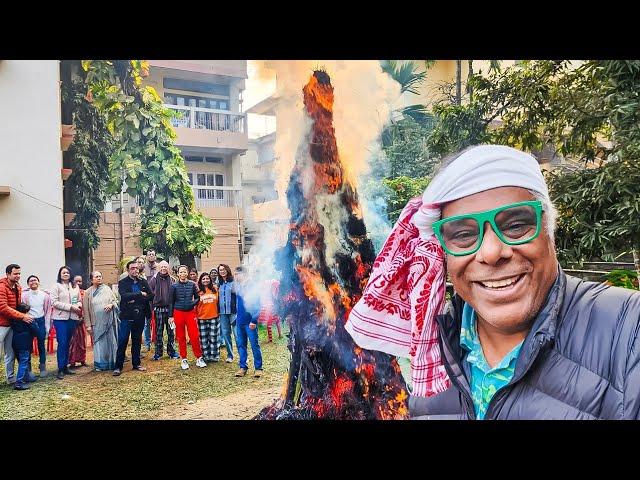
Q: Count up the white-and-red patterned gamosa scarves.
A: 1